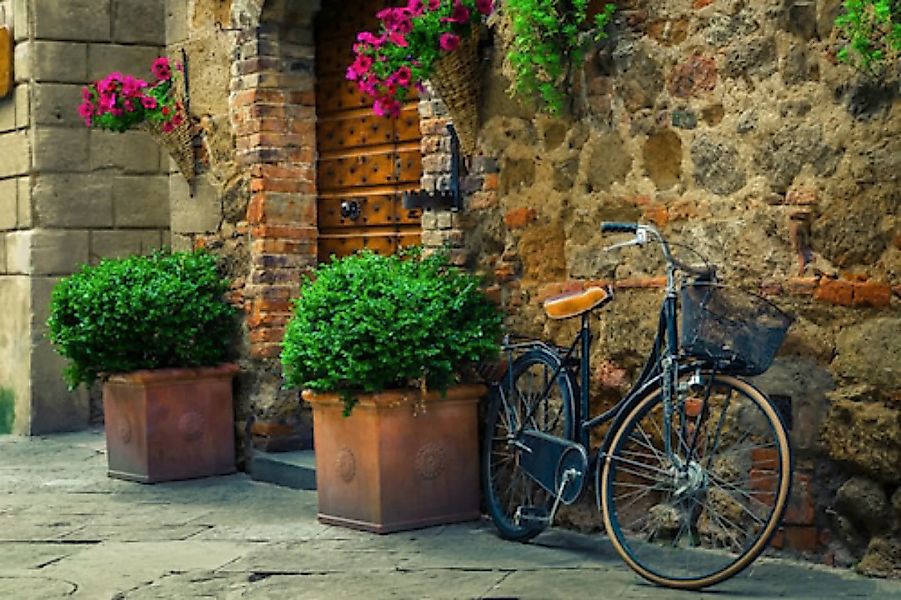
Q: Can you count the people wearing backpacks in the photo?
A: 0